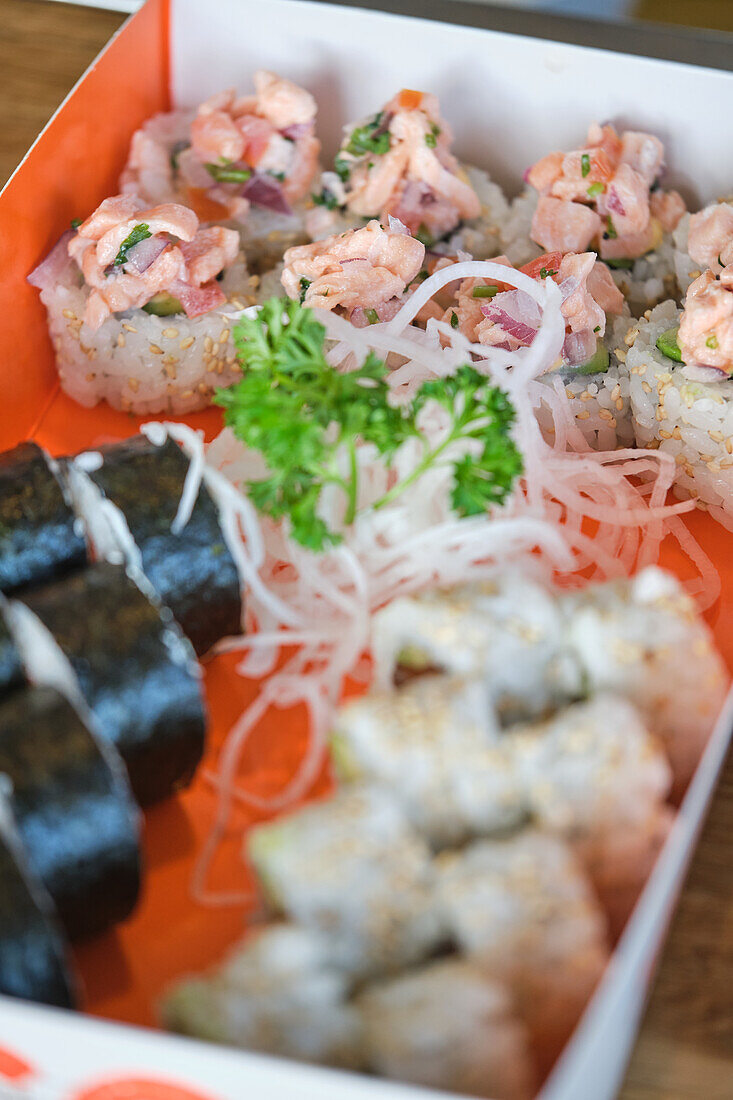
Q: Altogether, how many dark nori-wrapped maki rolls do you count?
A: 6